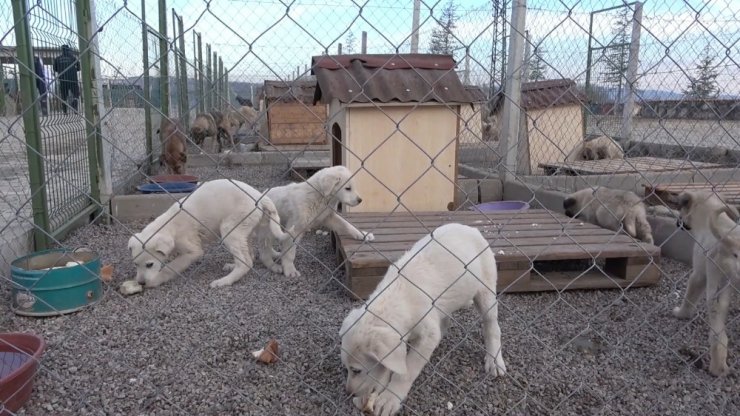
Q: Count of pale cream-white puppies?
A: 3